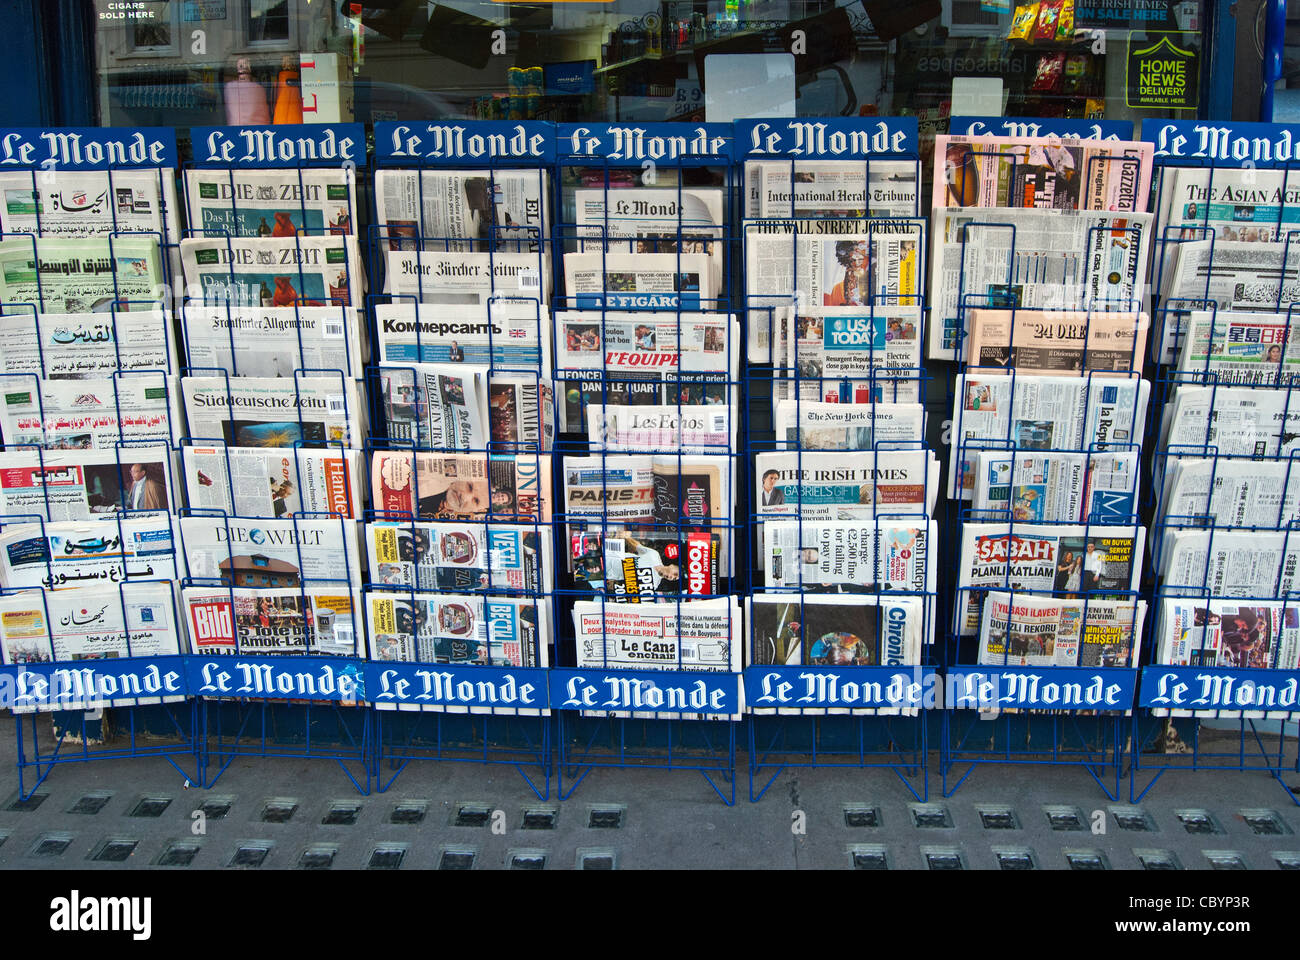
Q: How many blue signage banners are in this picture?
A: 14